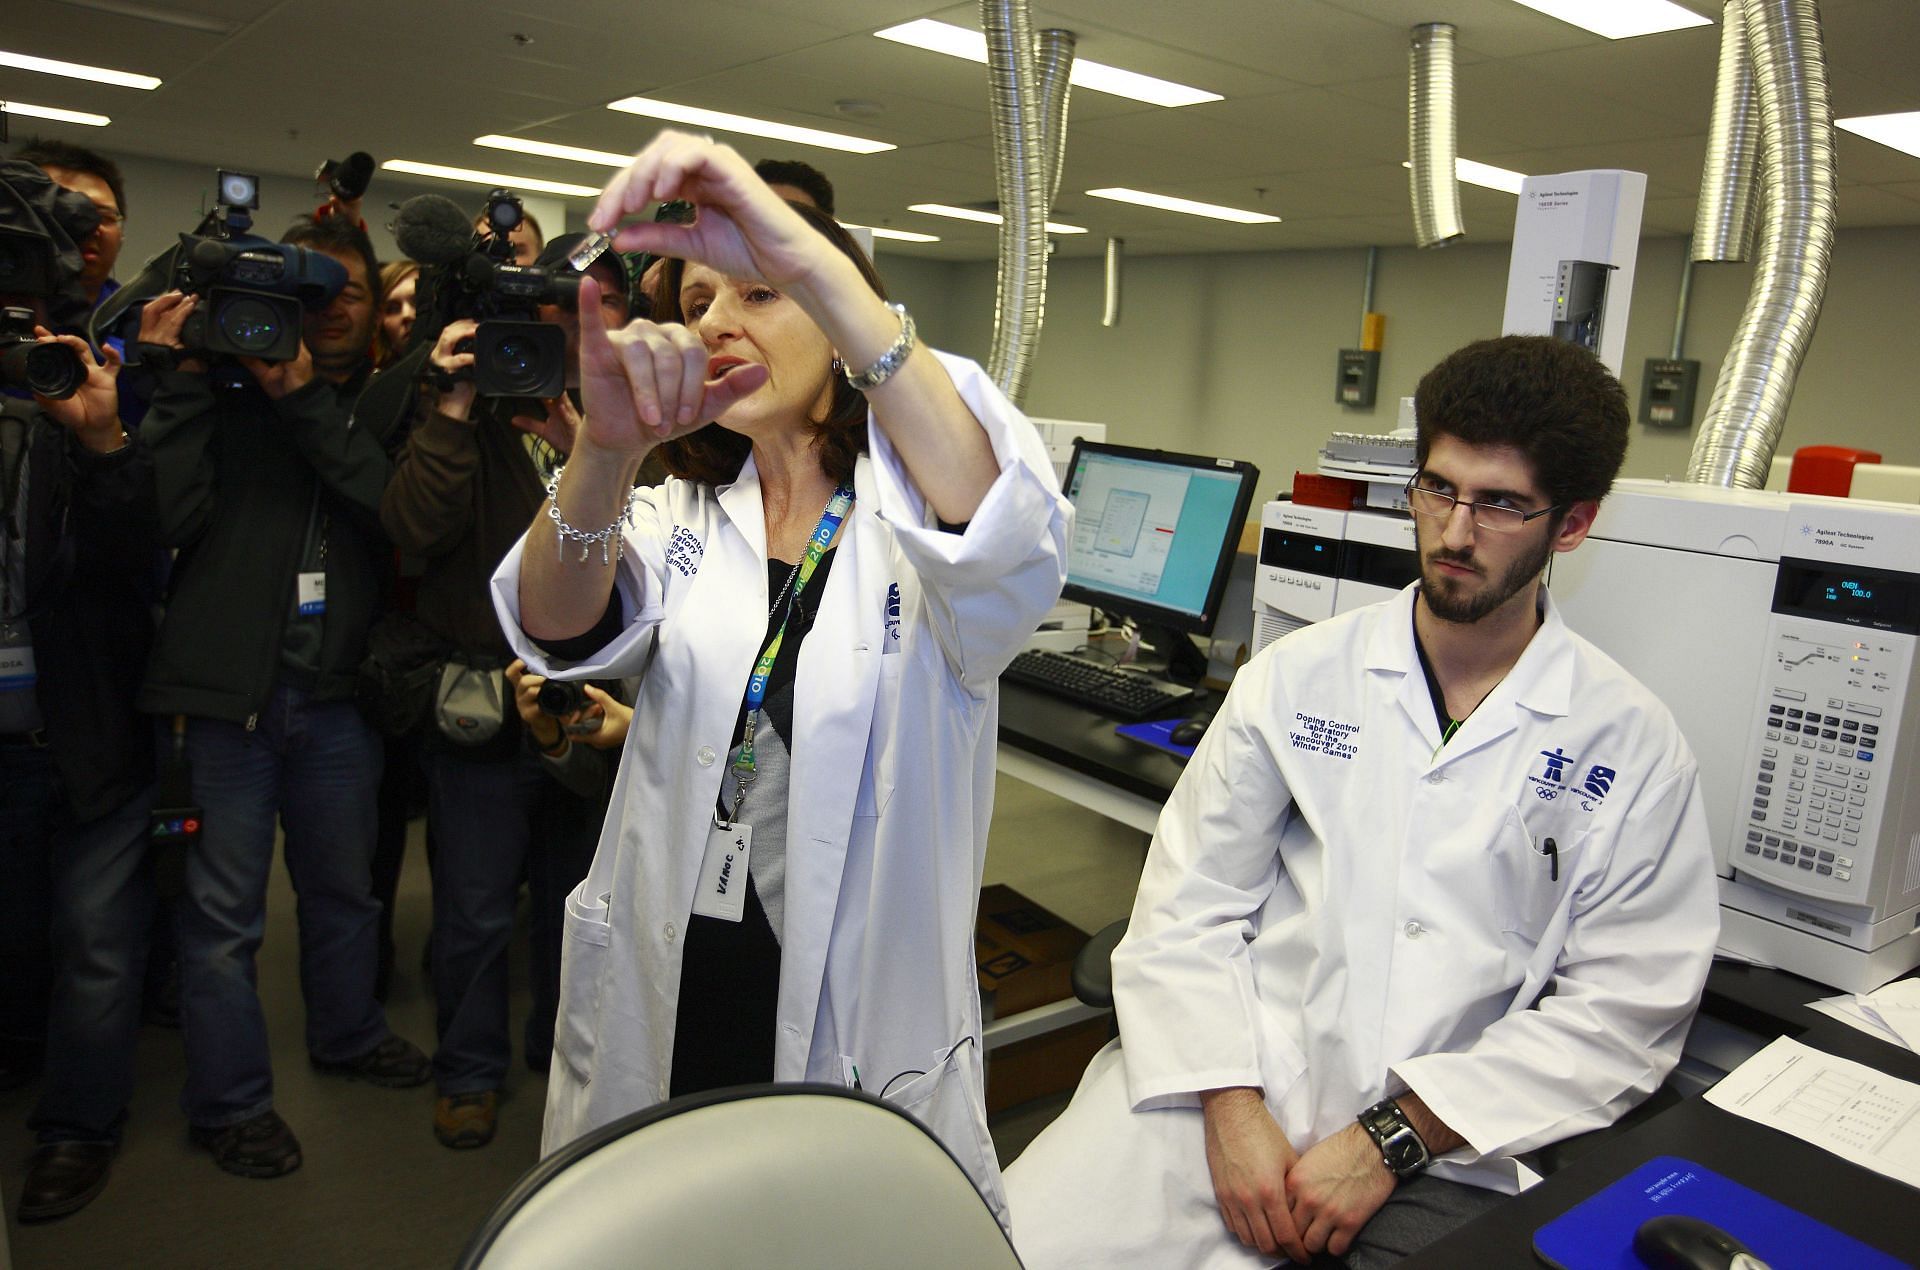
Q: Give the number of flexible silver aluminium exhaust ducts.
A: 6